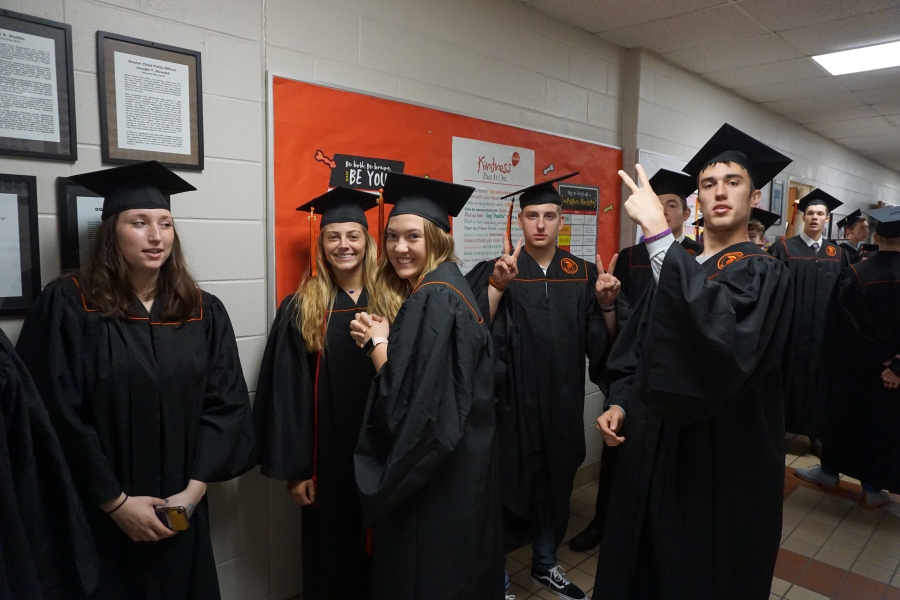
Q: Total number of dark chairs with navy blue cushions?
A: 0